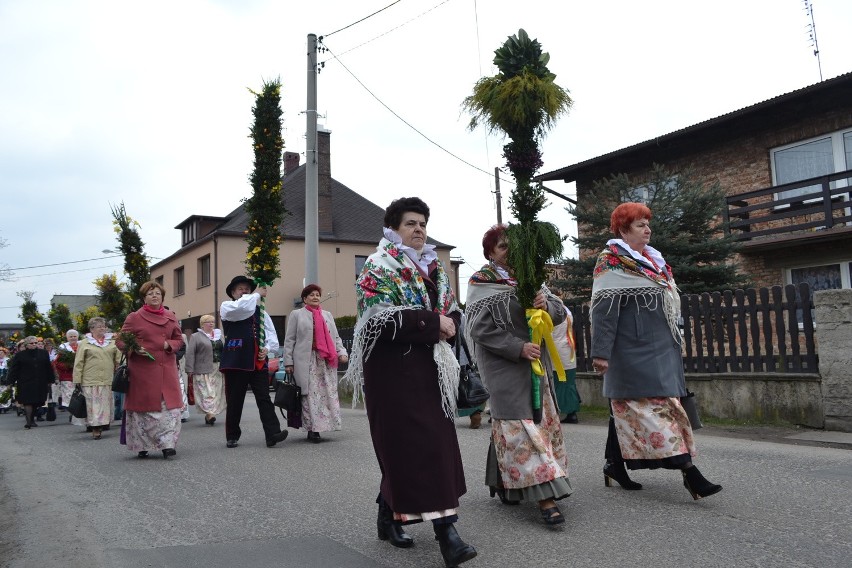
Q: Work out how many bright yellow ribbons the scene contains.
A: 1